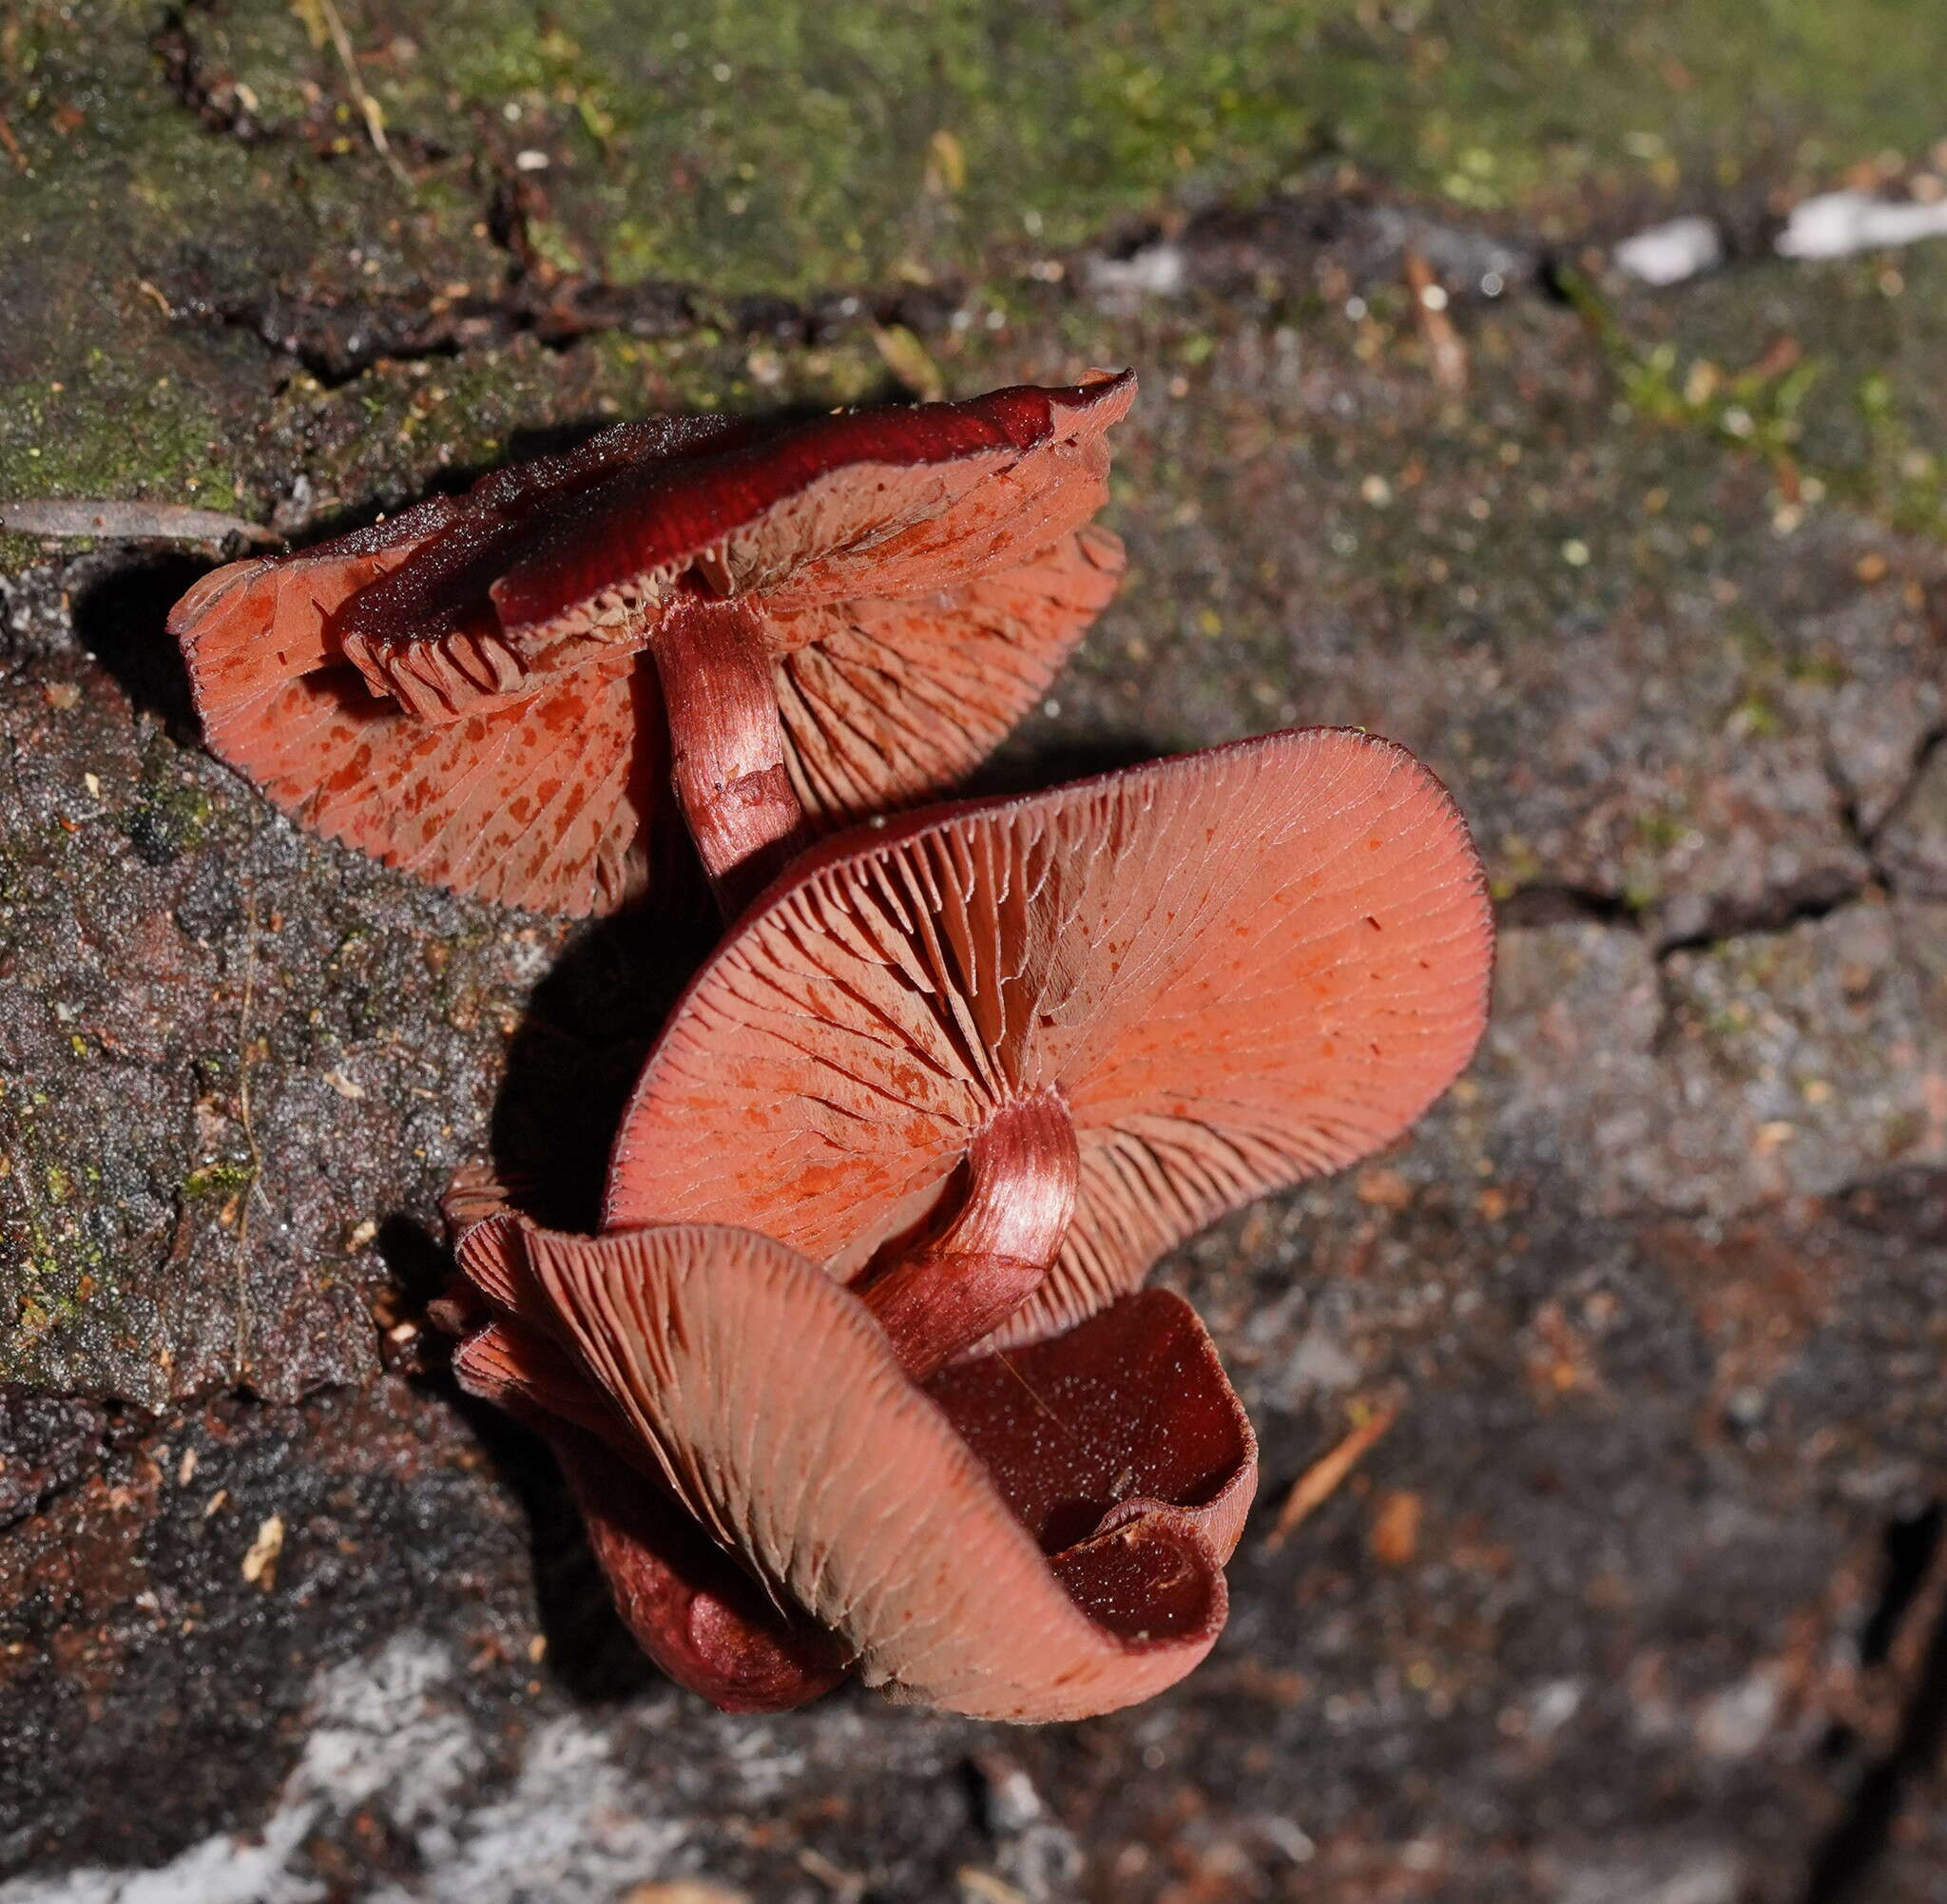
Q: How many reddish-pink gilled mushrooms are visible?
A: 3